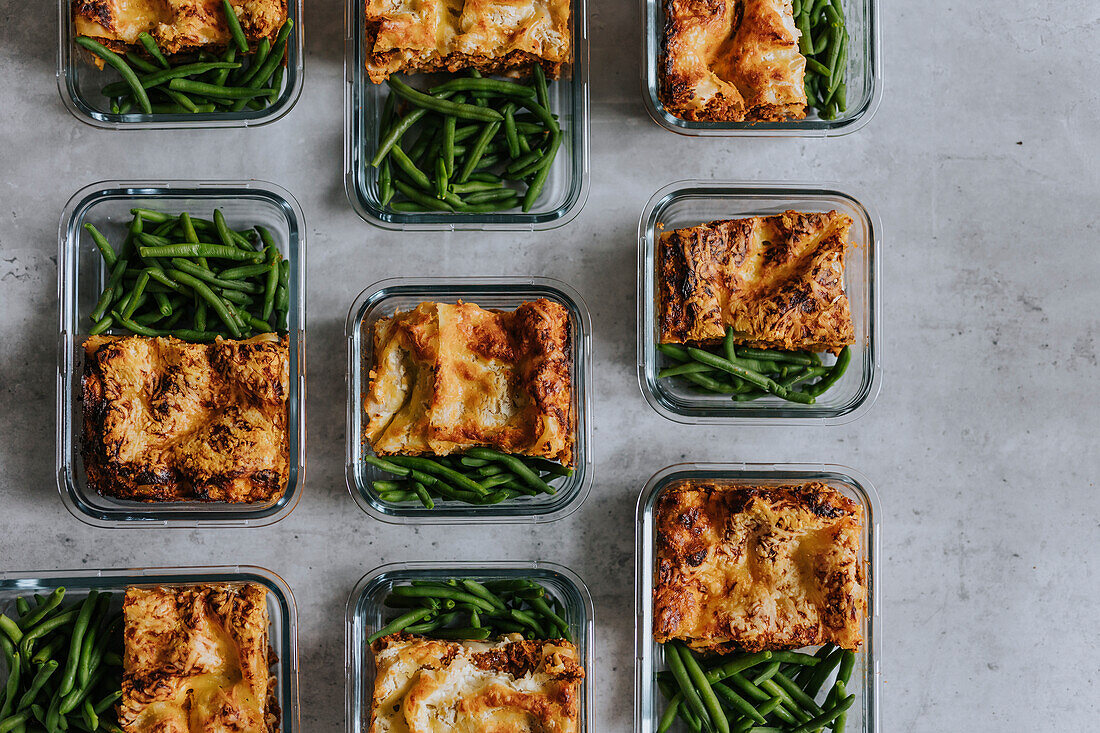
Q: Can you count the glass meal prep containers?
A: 9